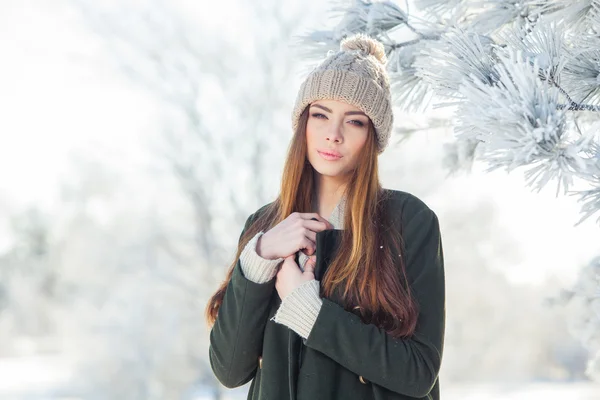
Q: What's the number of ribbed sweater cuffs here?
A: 2